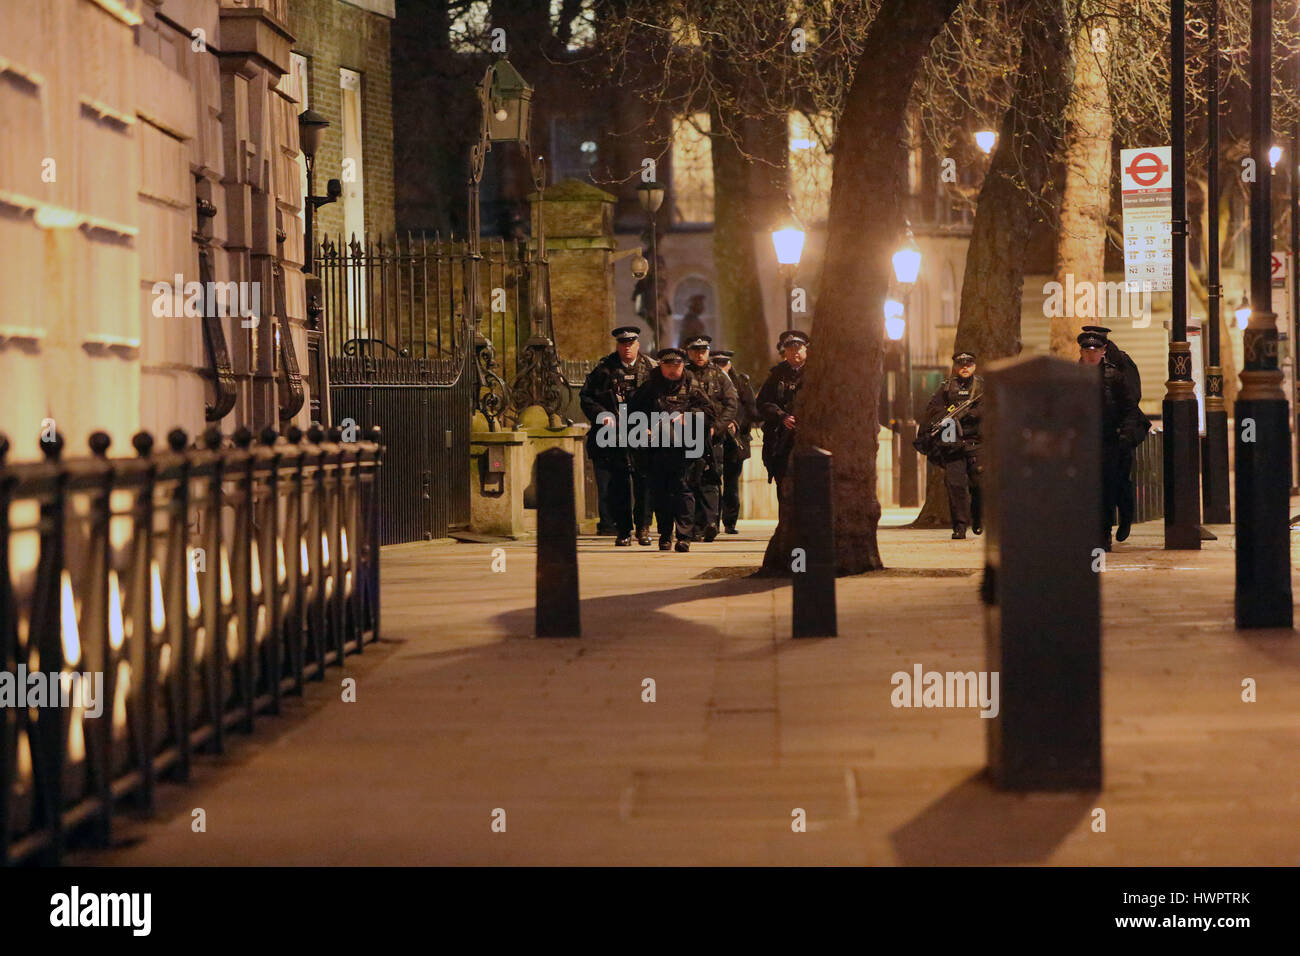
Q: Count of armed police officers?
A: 8